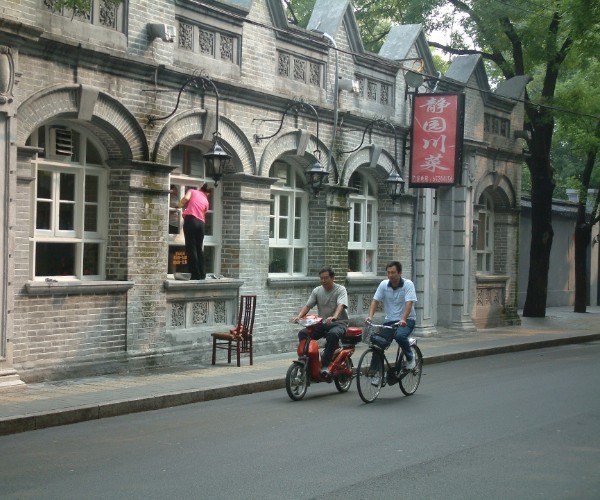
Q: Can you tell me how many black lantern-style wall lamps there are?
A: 3